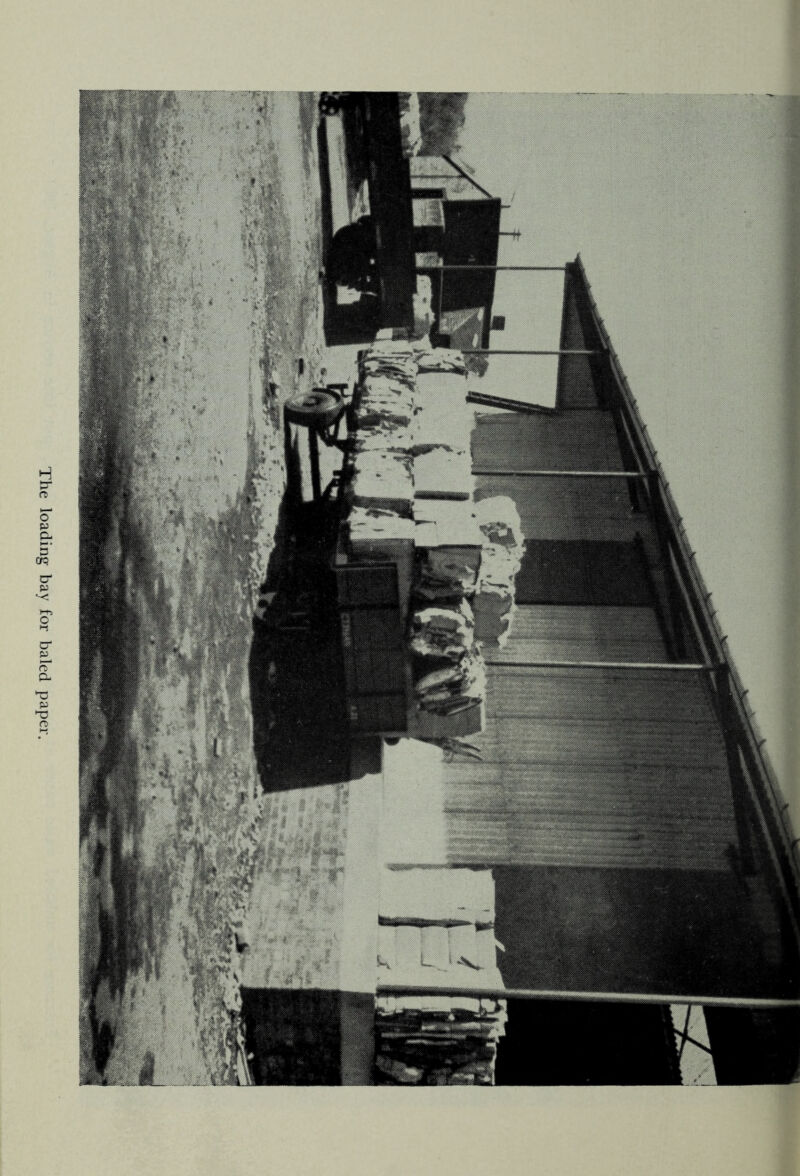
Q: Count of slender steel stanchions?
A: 5